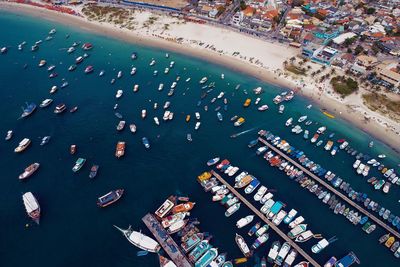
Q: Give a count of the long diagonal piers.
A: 3